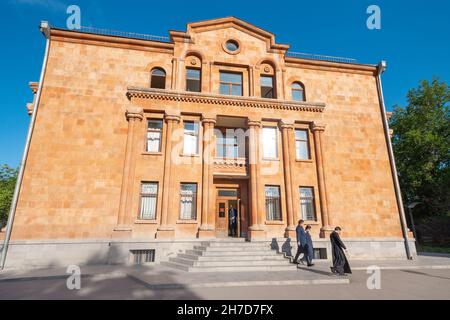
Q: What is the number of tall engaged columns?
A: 6